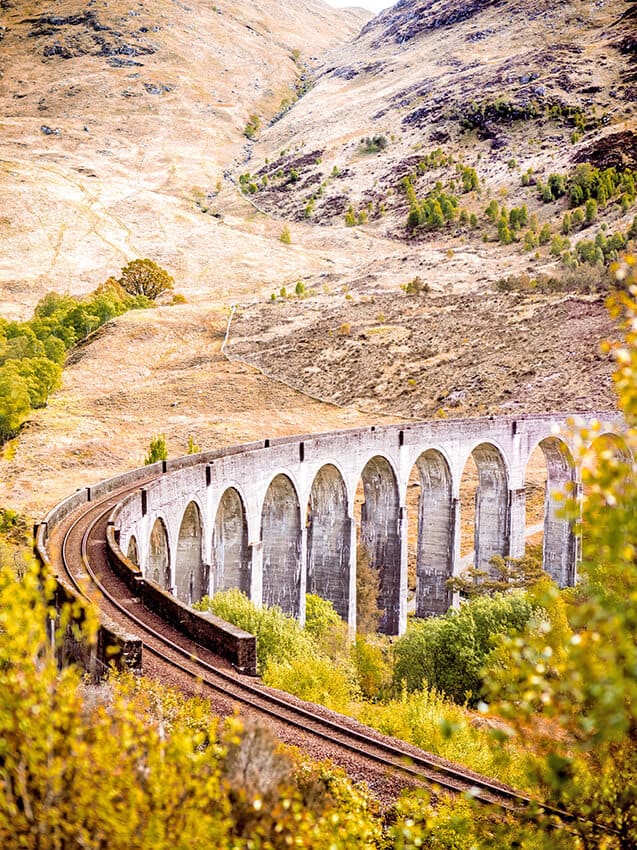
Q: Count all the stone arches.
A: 11